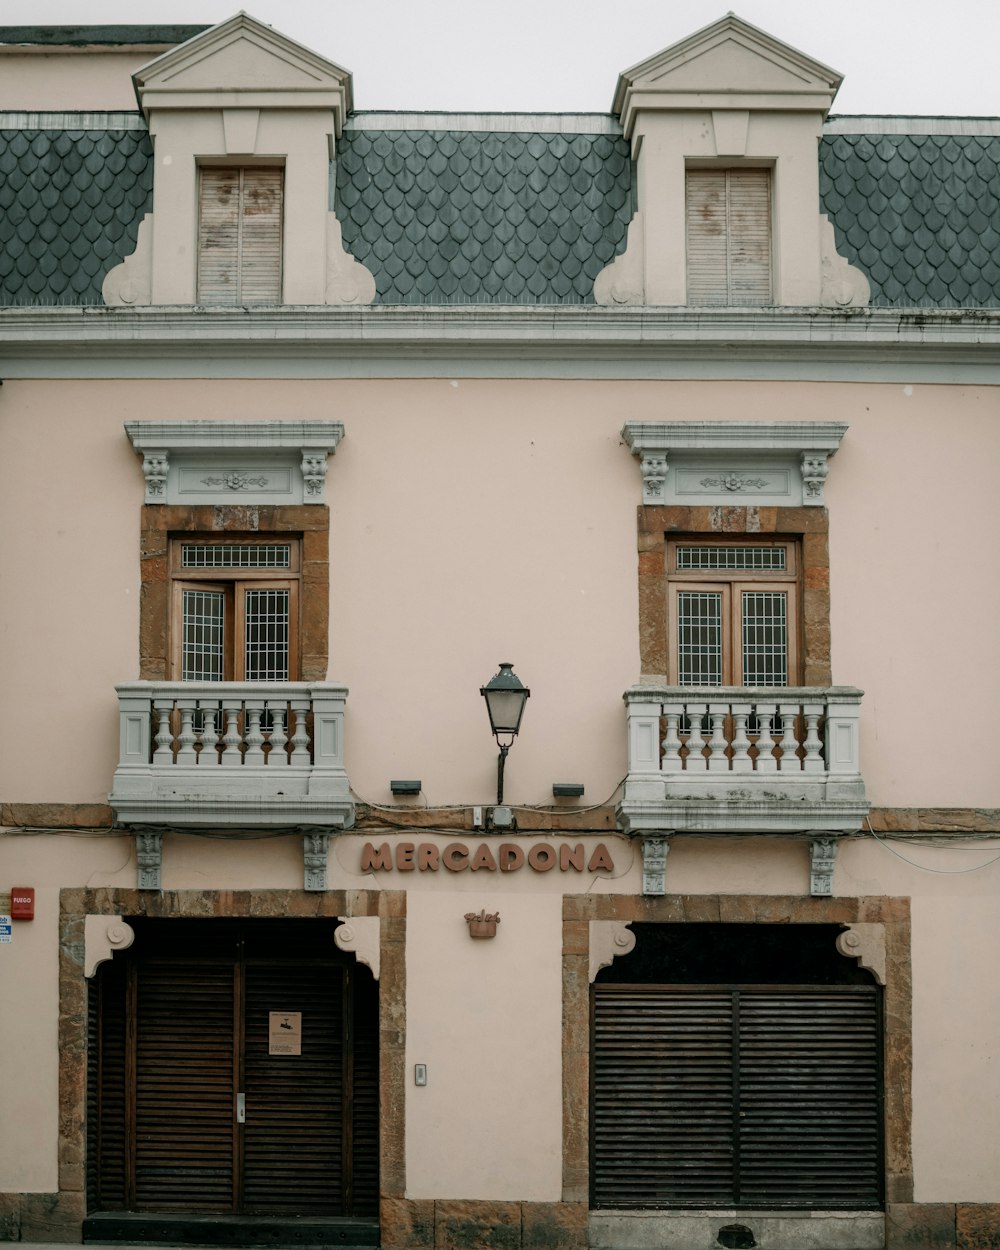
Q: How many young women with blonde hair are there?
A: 0